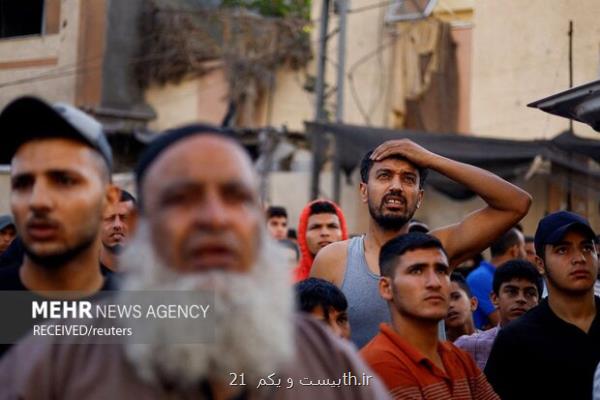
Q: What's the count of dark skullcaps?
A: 1